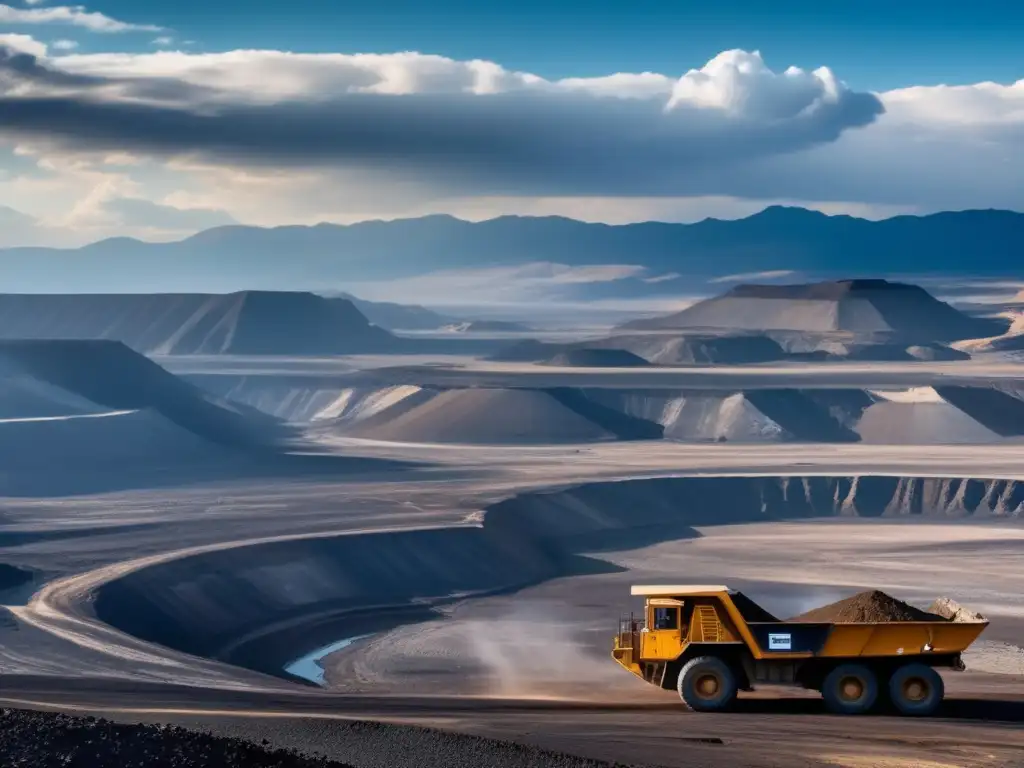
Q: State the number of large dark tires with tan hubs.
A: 3